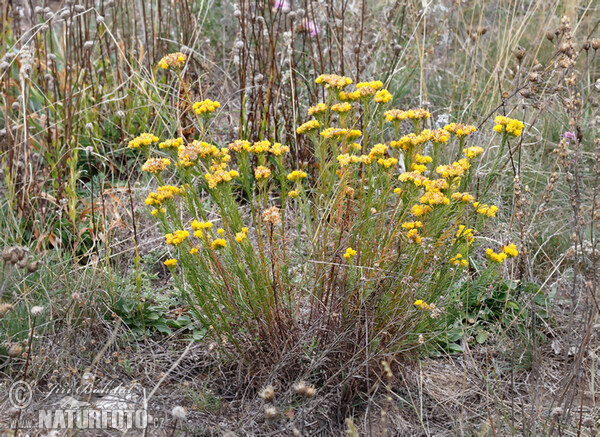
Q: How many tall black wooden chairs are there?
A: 0